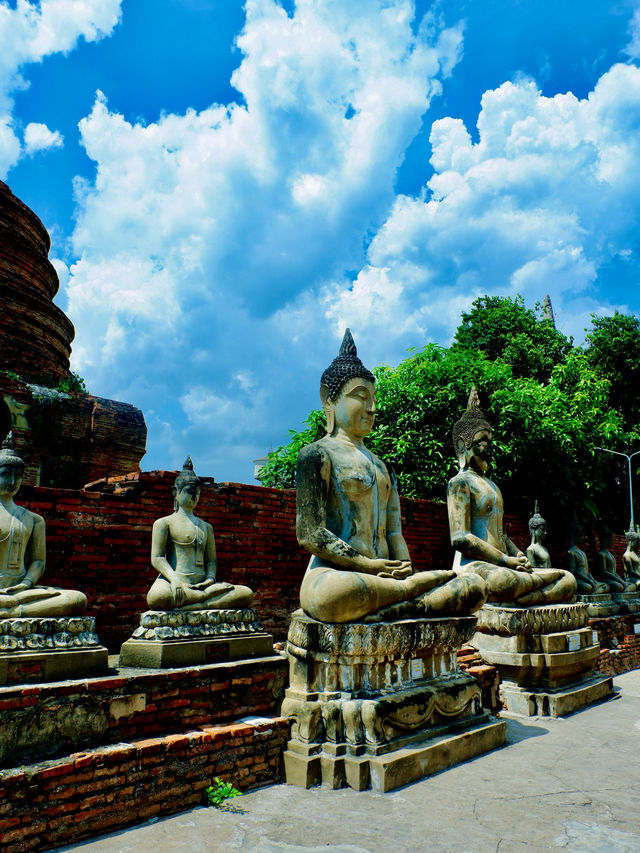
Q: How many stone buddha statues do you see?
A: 8